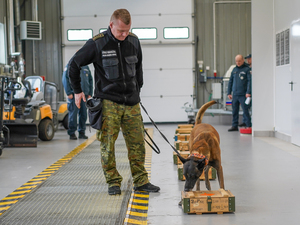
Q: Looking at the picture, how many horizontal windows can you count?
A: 4